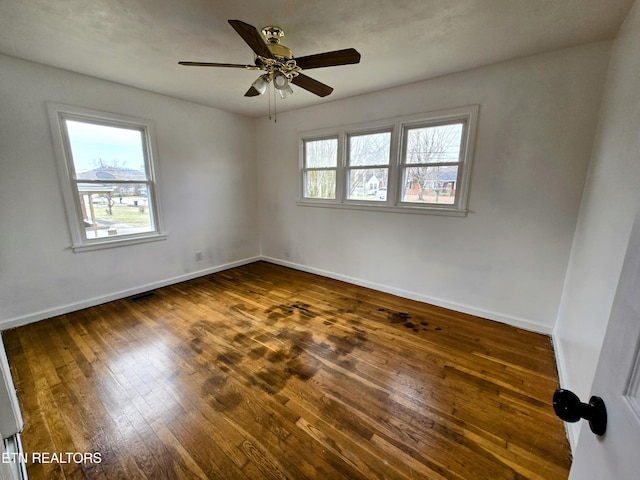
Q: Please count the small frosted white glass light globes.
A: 3